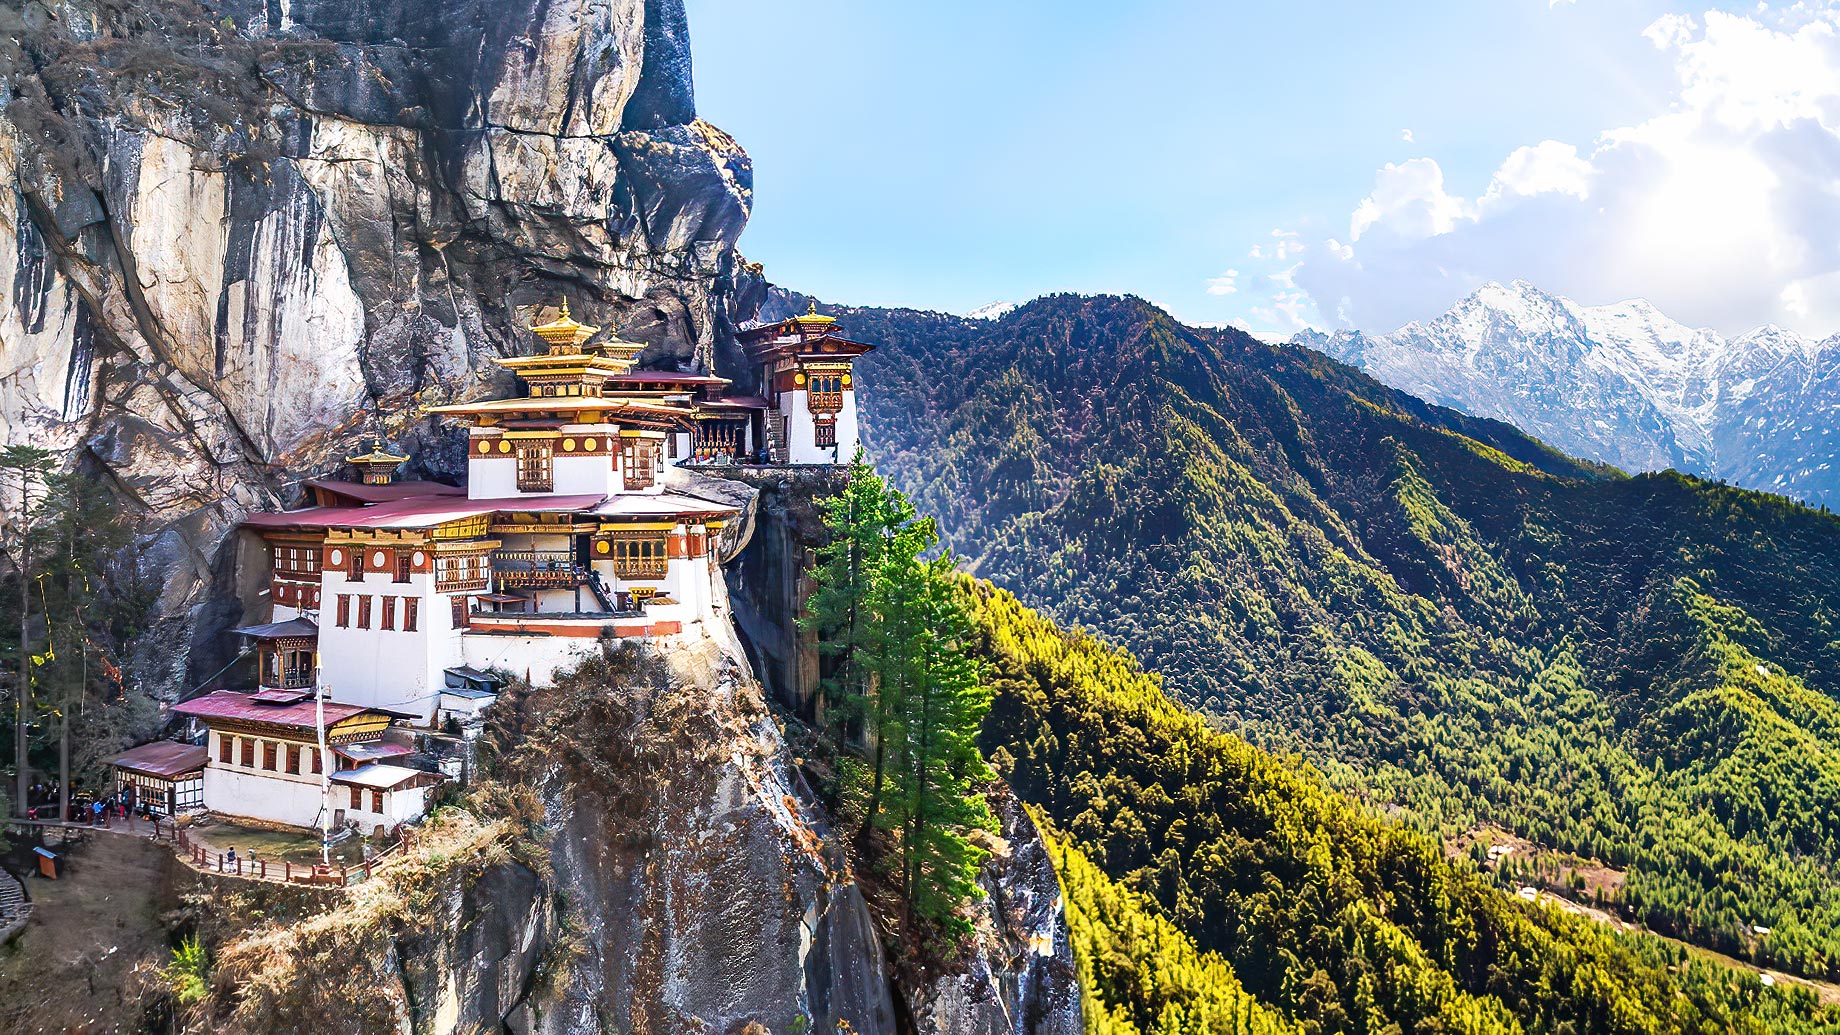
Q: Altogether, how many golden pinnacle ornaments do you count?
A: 4